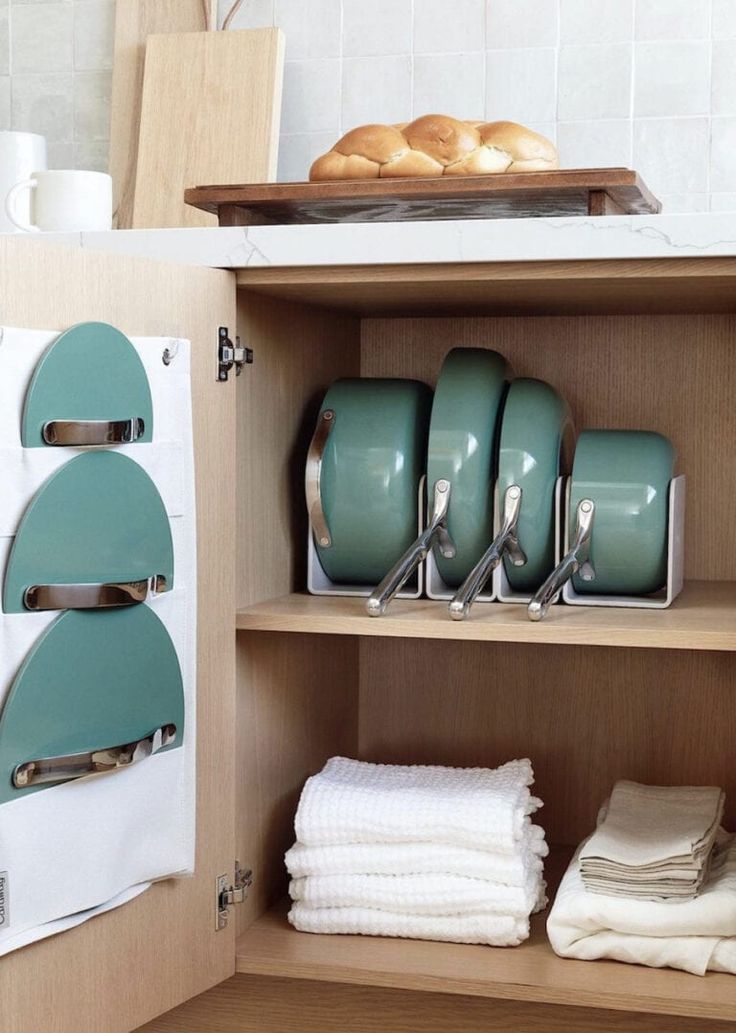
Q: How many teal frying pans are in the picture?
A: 2